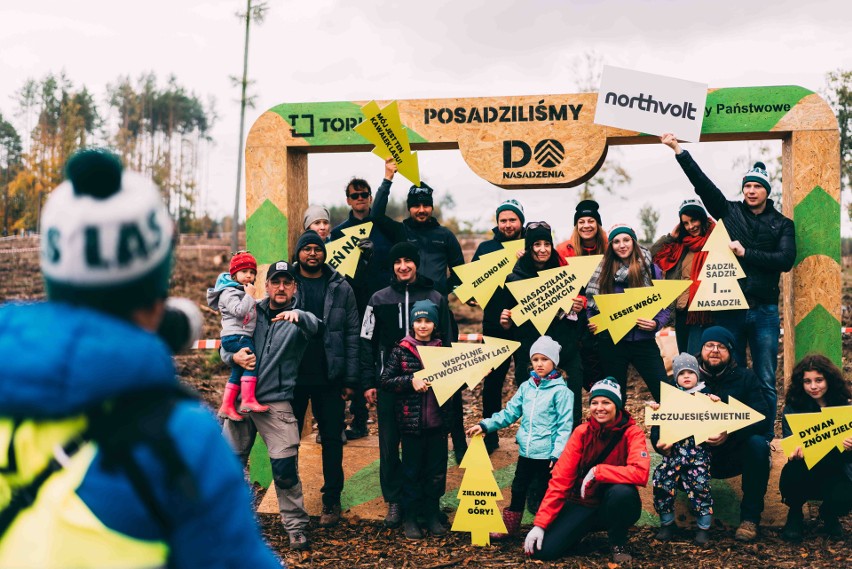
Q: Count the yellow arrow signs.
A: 10